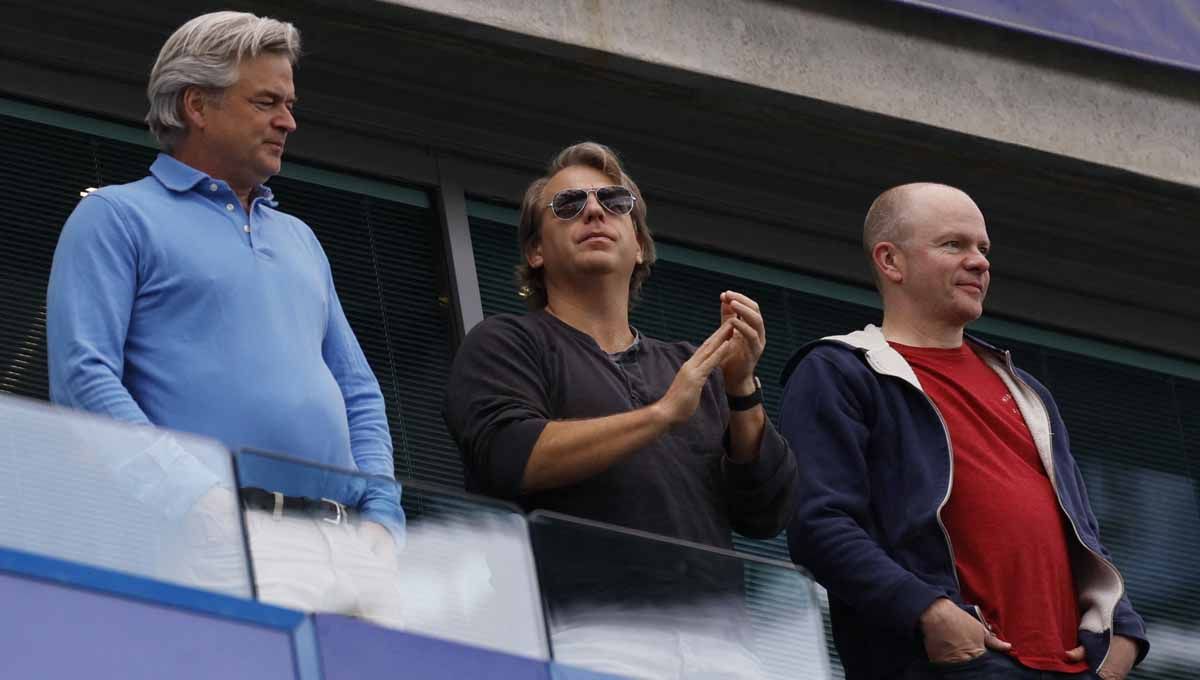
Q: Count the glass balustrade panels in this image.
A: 3